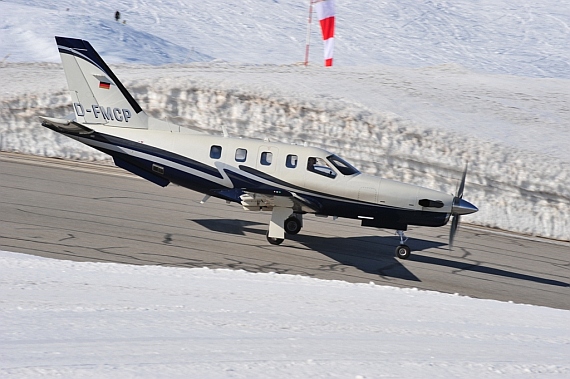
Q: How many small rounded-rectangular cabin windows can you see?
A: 4